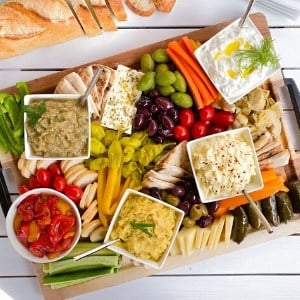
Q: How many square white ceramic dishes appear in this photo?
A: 4